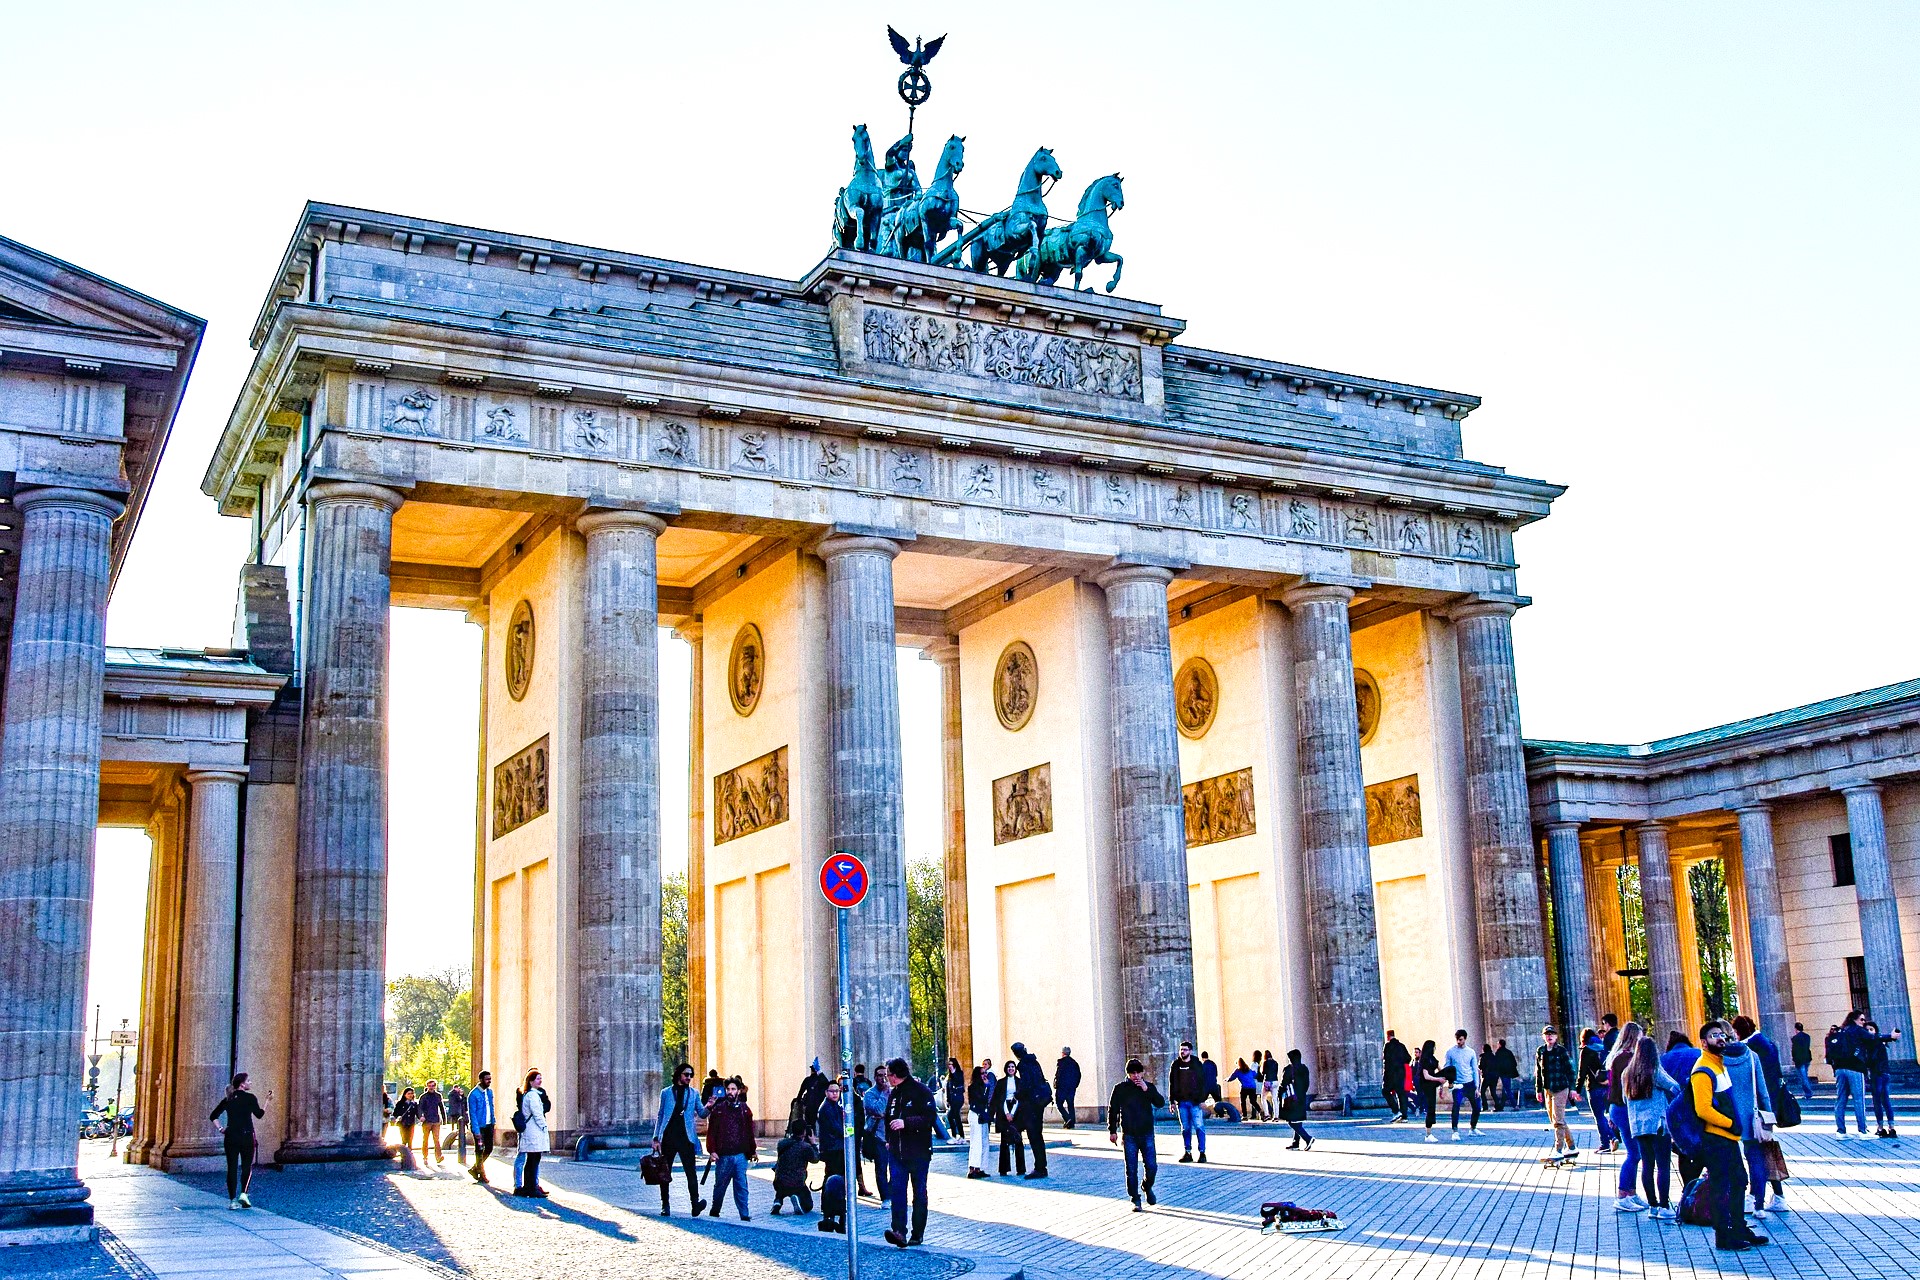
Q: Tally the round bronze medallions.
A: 5